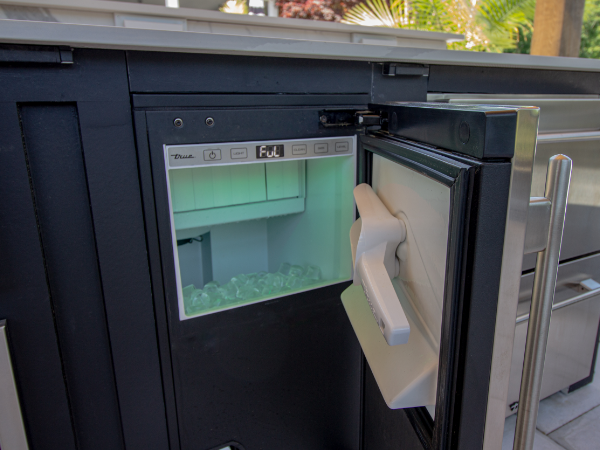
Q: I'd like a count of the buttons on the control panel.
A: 5